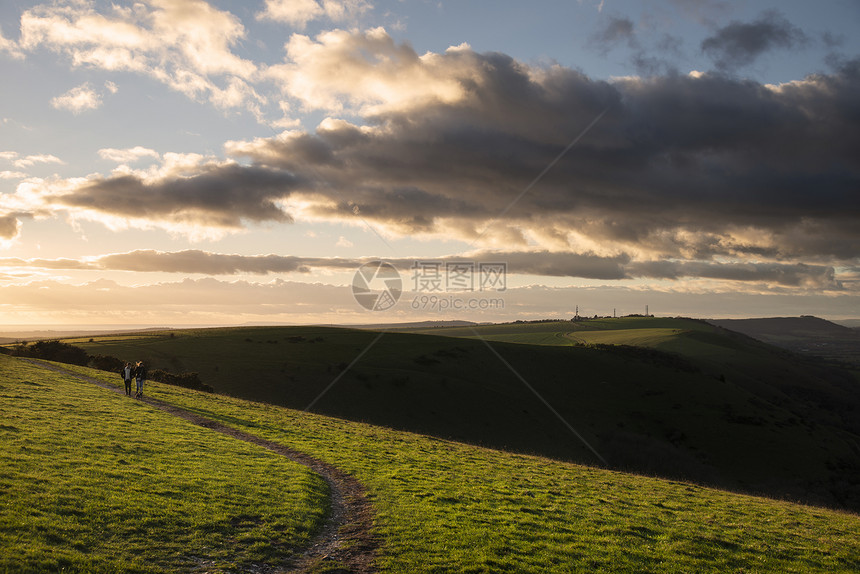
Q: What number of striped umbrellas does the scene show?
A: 0